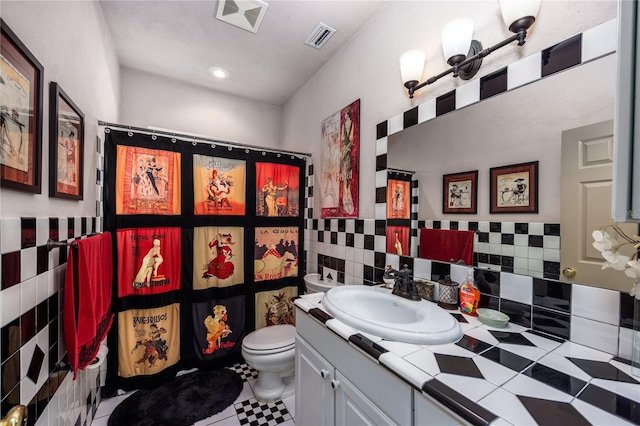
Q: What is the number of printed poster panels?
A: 9